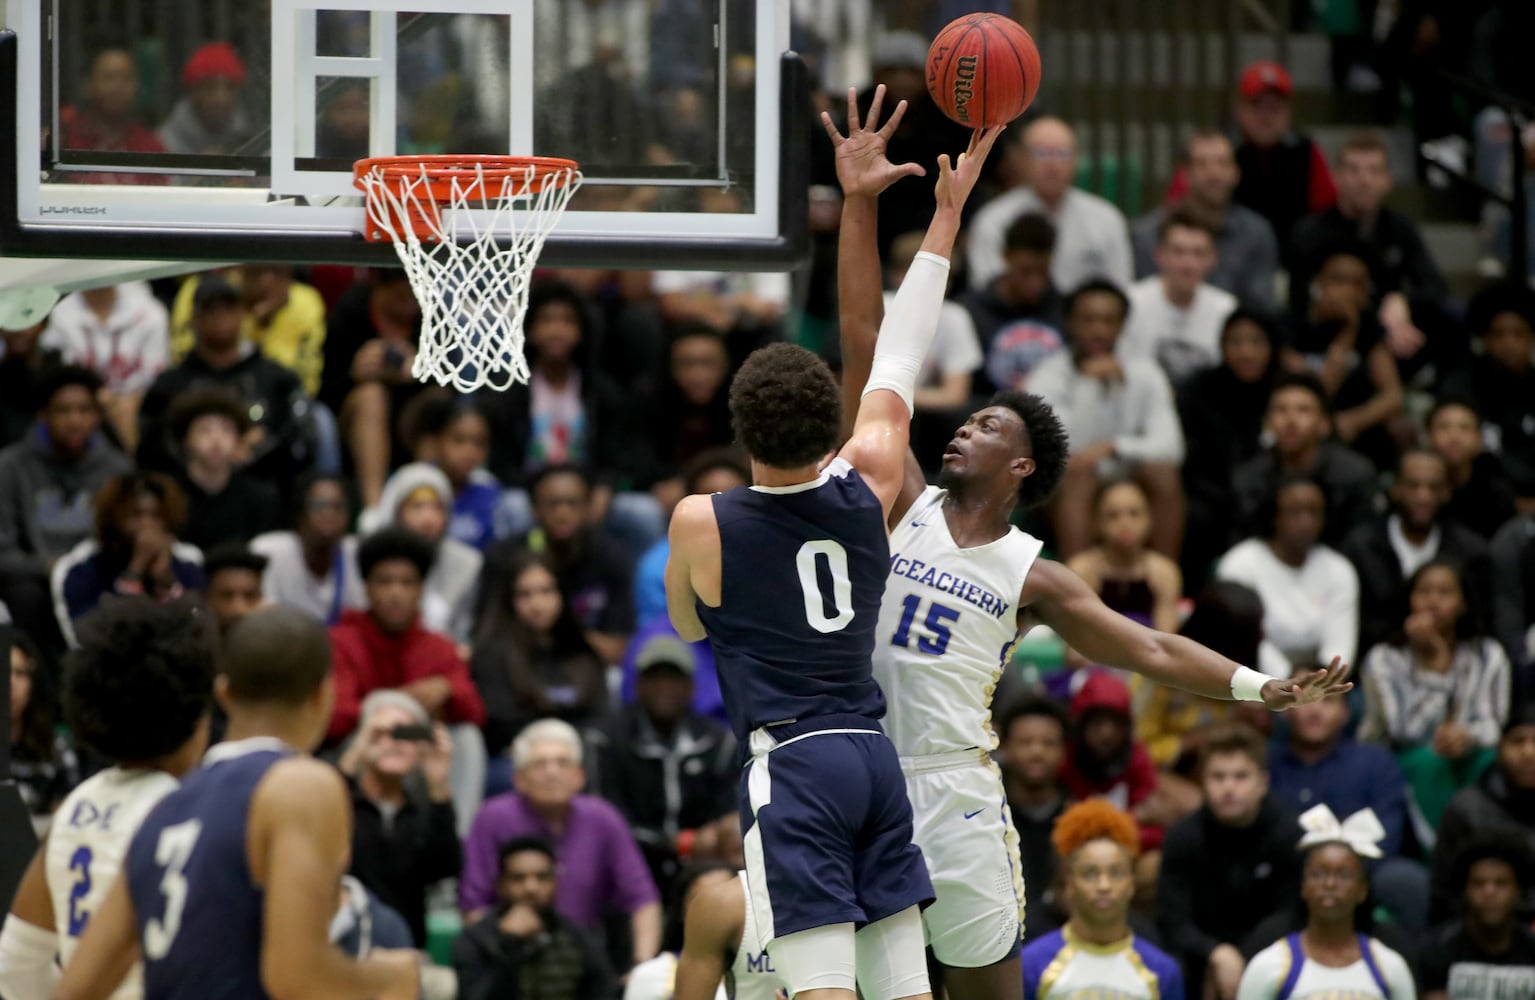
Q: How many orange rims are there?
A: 1